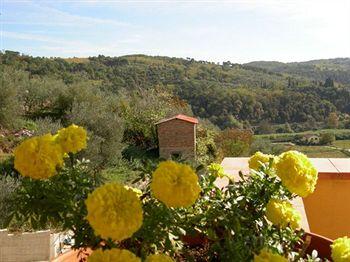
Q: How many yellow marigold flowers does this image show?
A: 12